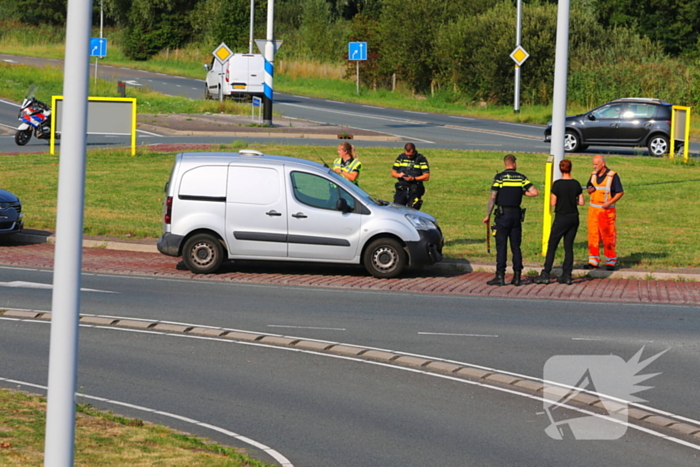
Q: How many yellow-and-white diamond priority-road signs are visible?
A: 2